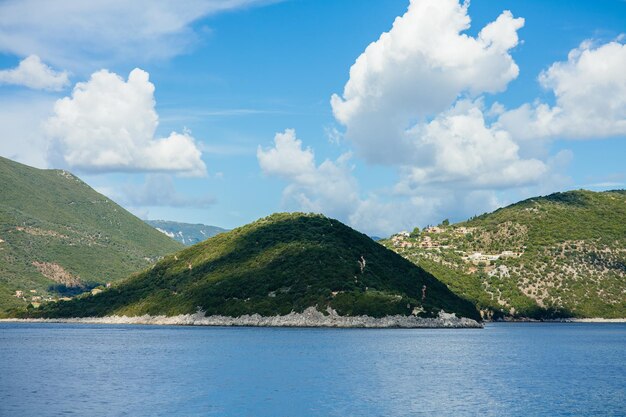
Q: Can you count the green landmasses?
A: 3